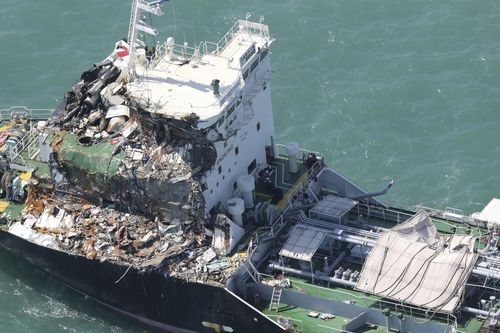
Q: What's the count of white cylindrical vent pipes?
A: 3